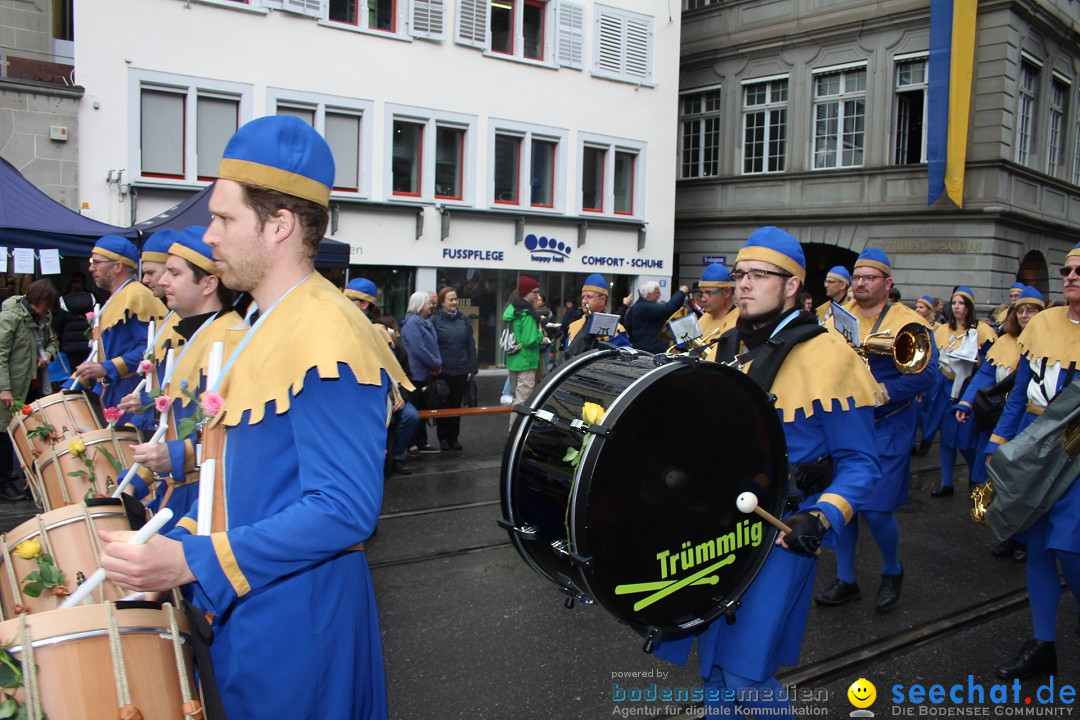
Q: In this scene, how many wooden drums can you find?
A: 4